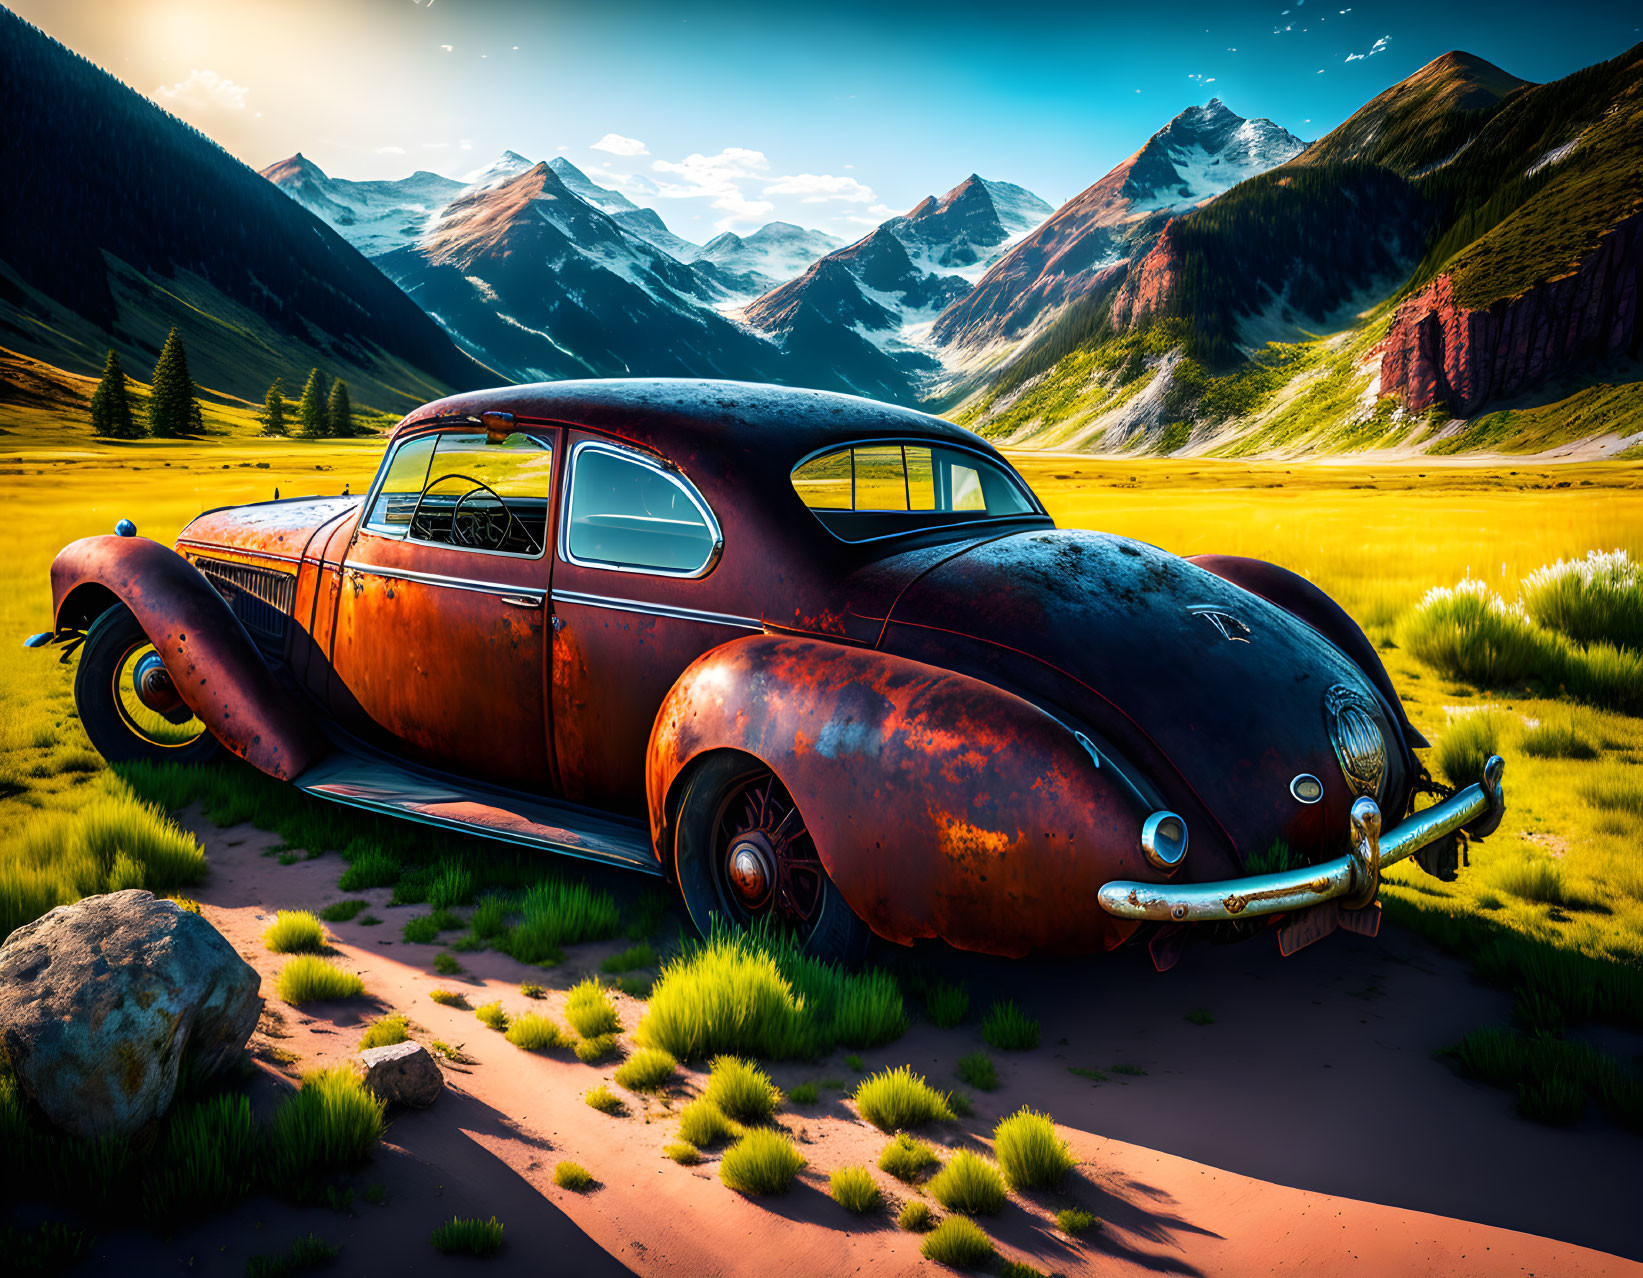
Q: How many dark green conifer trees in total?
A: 5